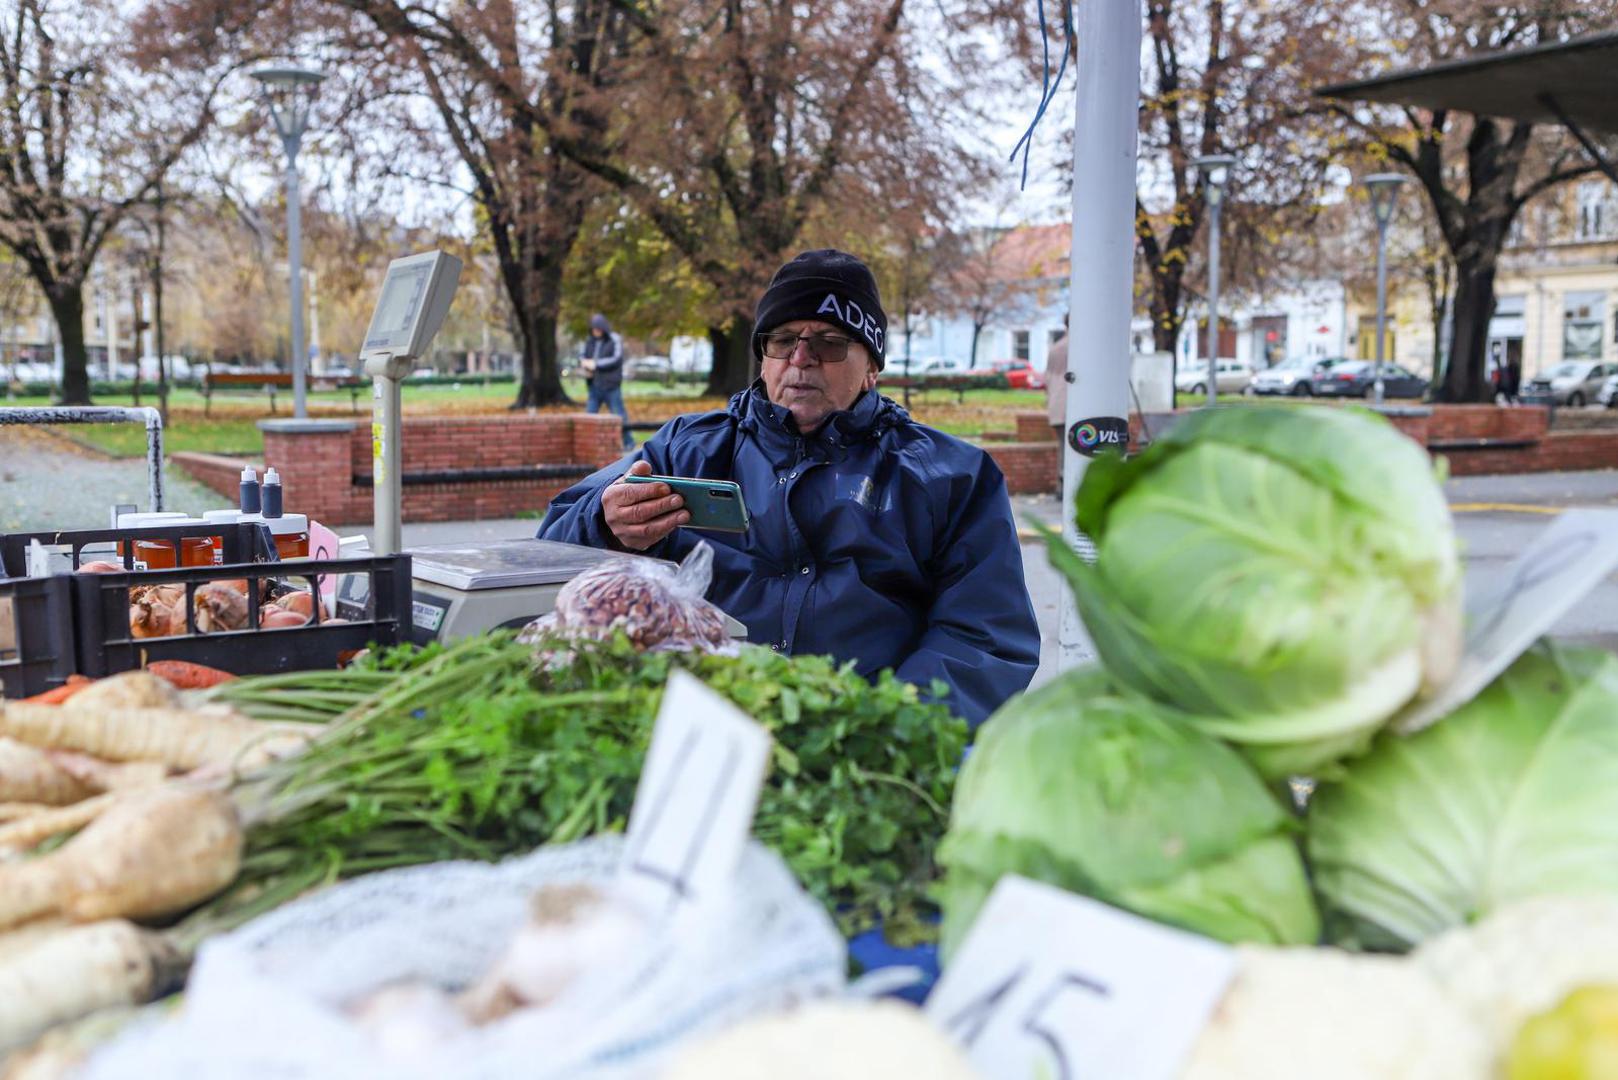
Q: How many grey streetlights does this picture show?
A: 3